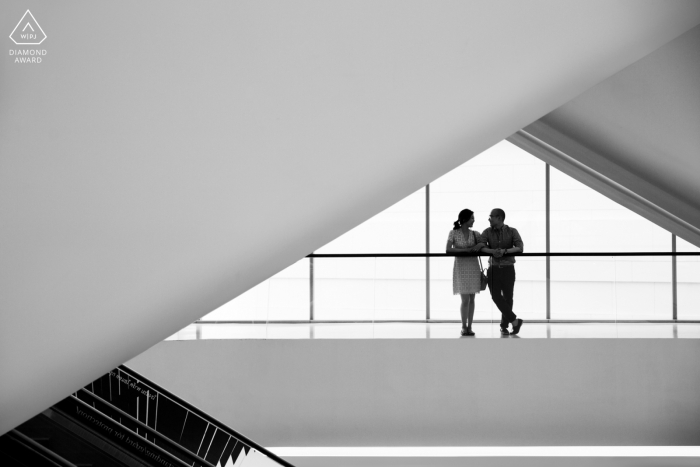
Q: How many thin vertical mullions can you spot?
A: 4